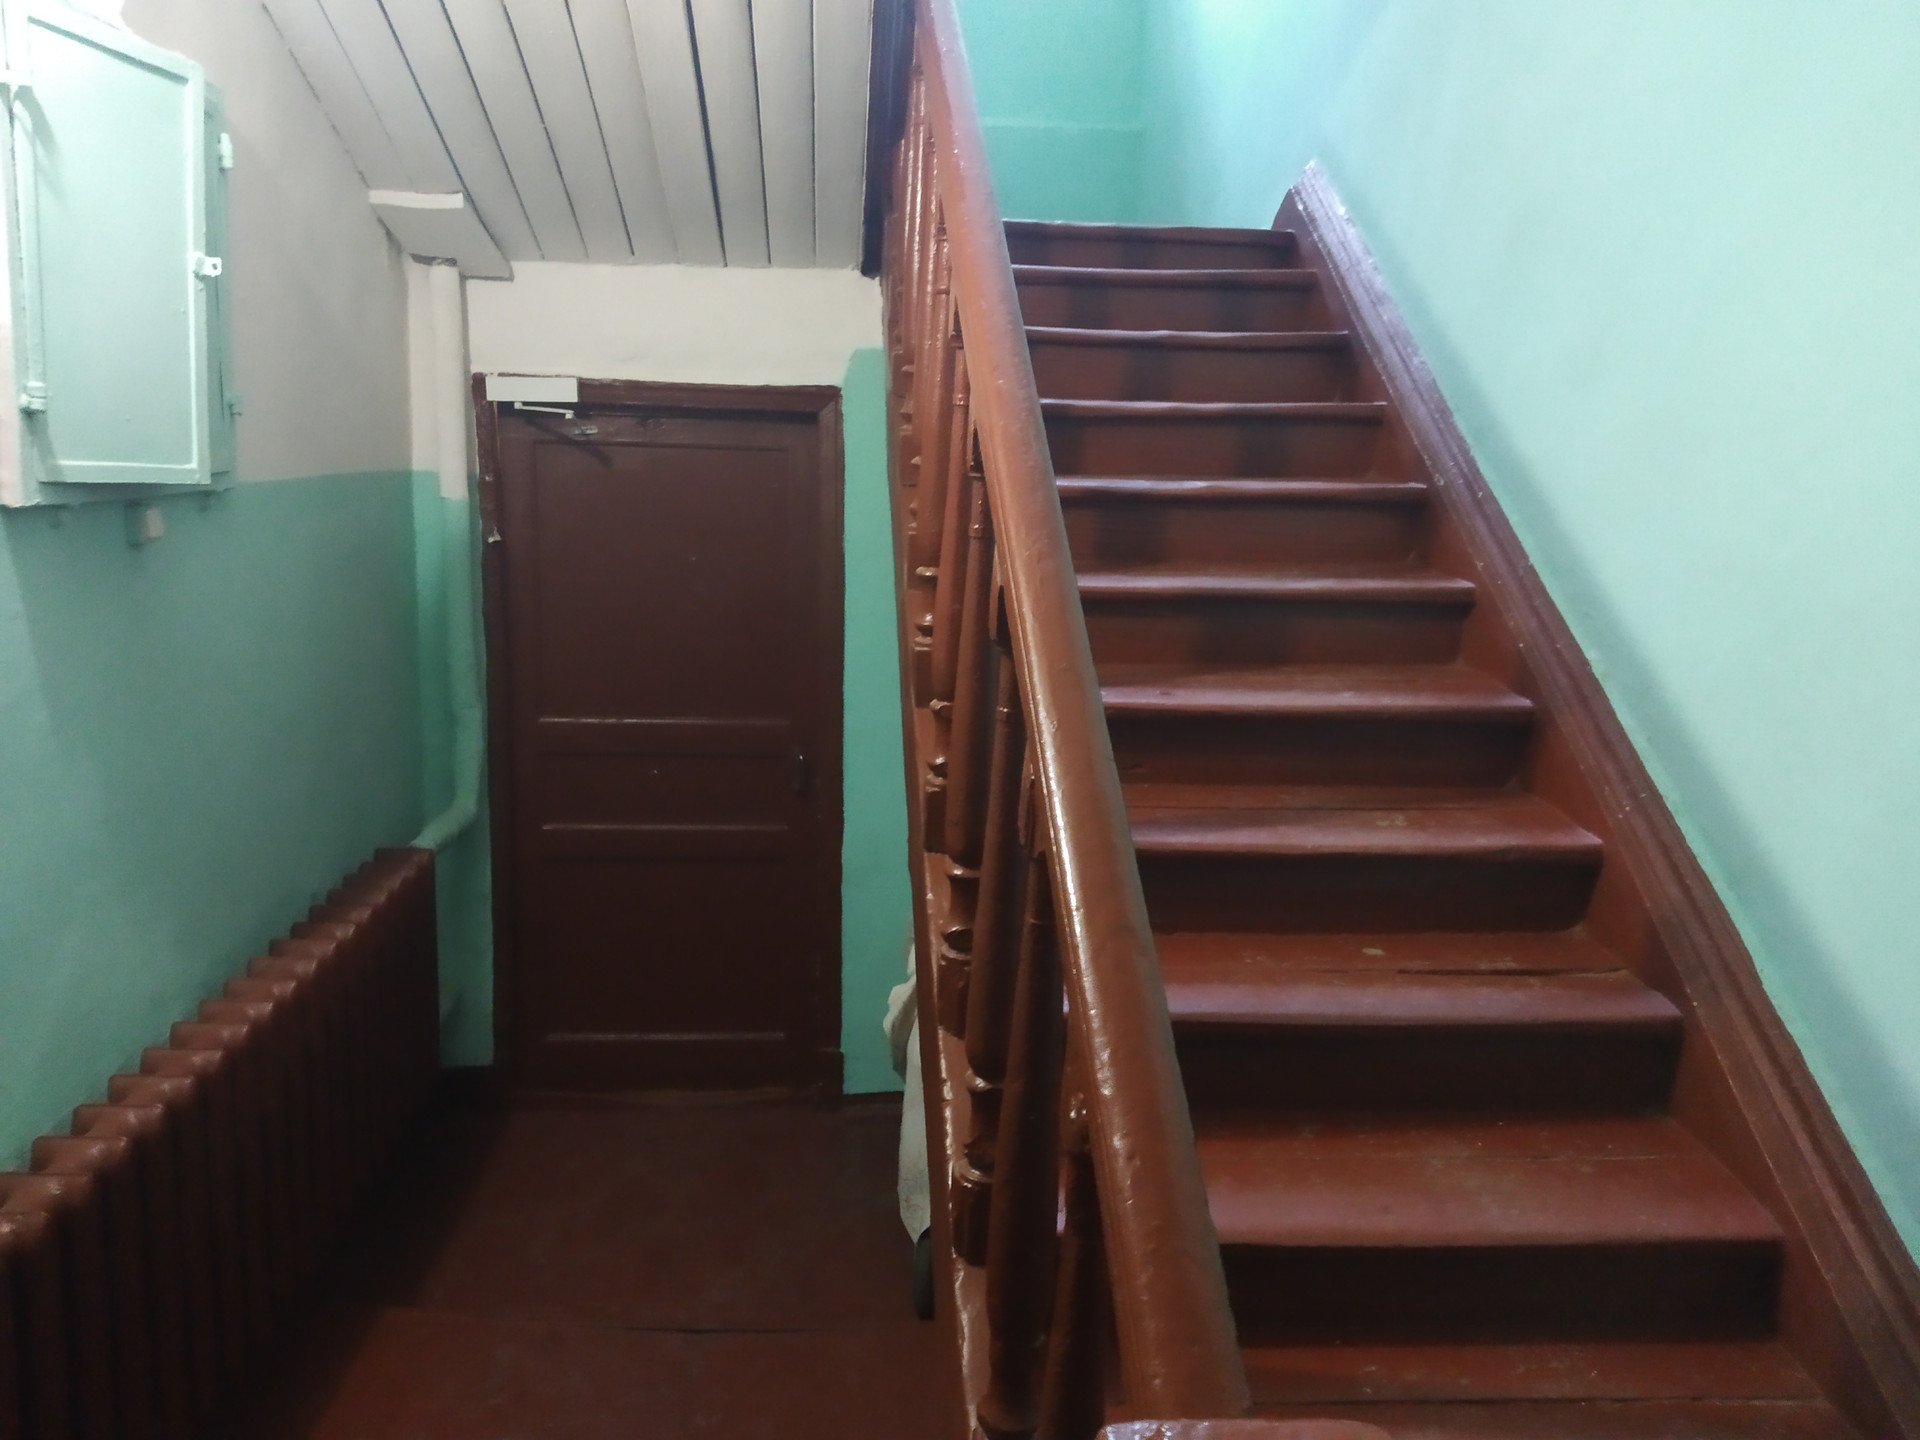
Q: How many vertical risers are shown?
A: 10